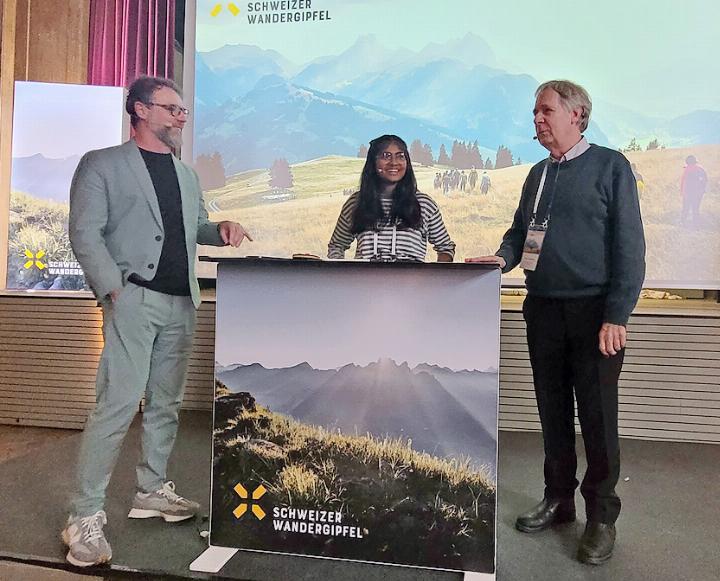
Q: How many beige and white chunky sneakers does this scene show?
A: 2